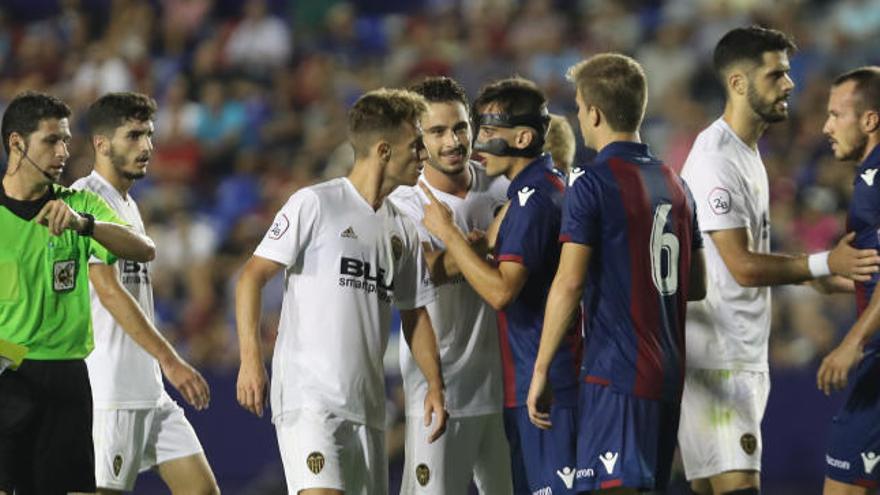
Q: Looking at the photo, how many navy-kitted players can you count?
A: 3